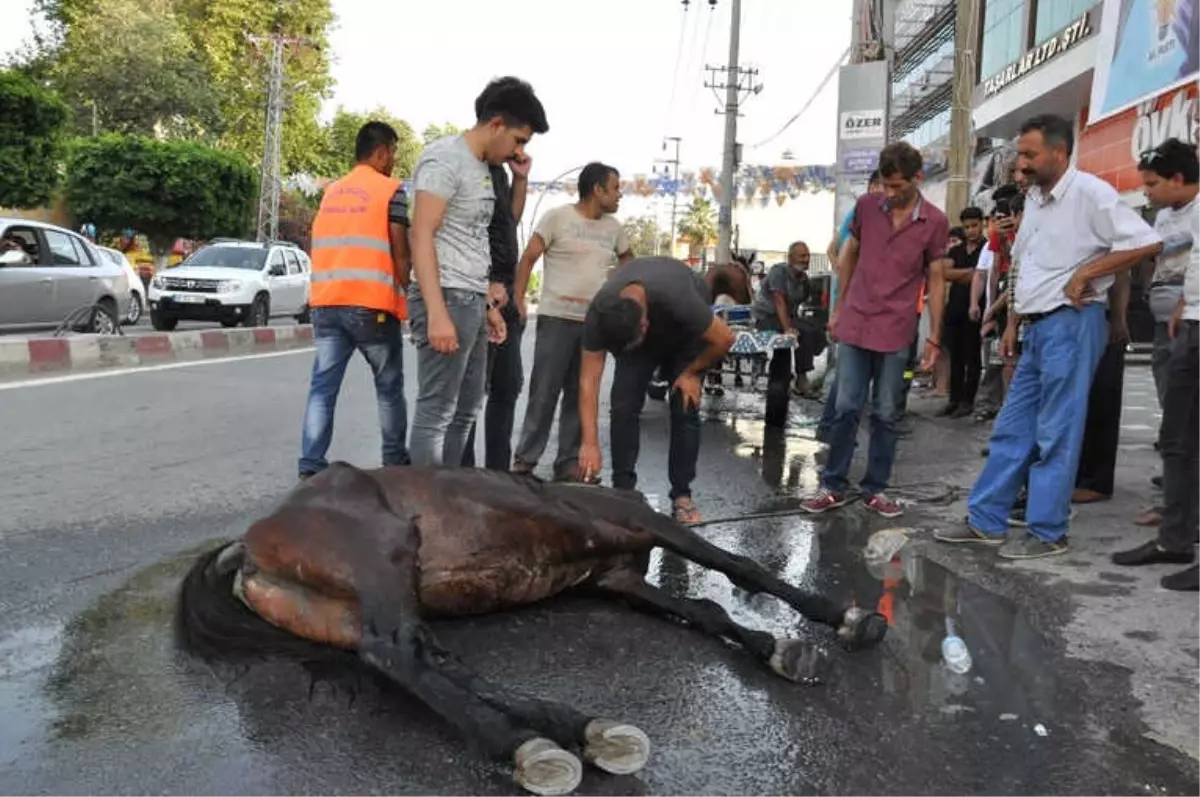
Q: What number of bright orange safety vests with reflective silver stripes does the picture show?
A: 1